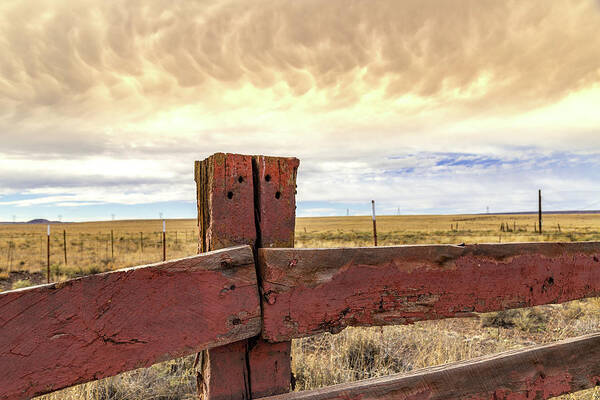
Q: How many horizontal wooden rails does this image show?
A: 3